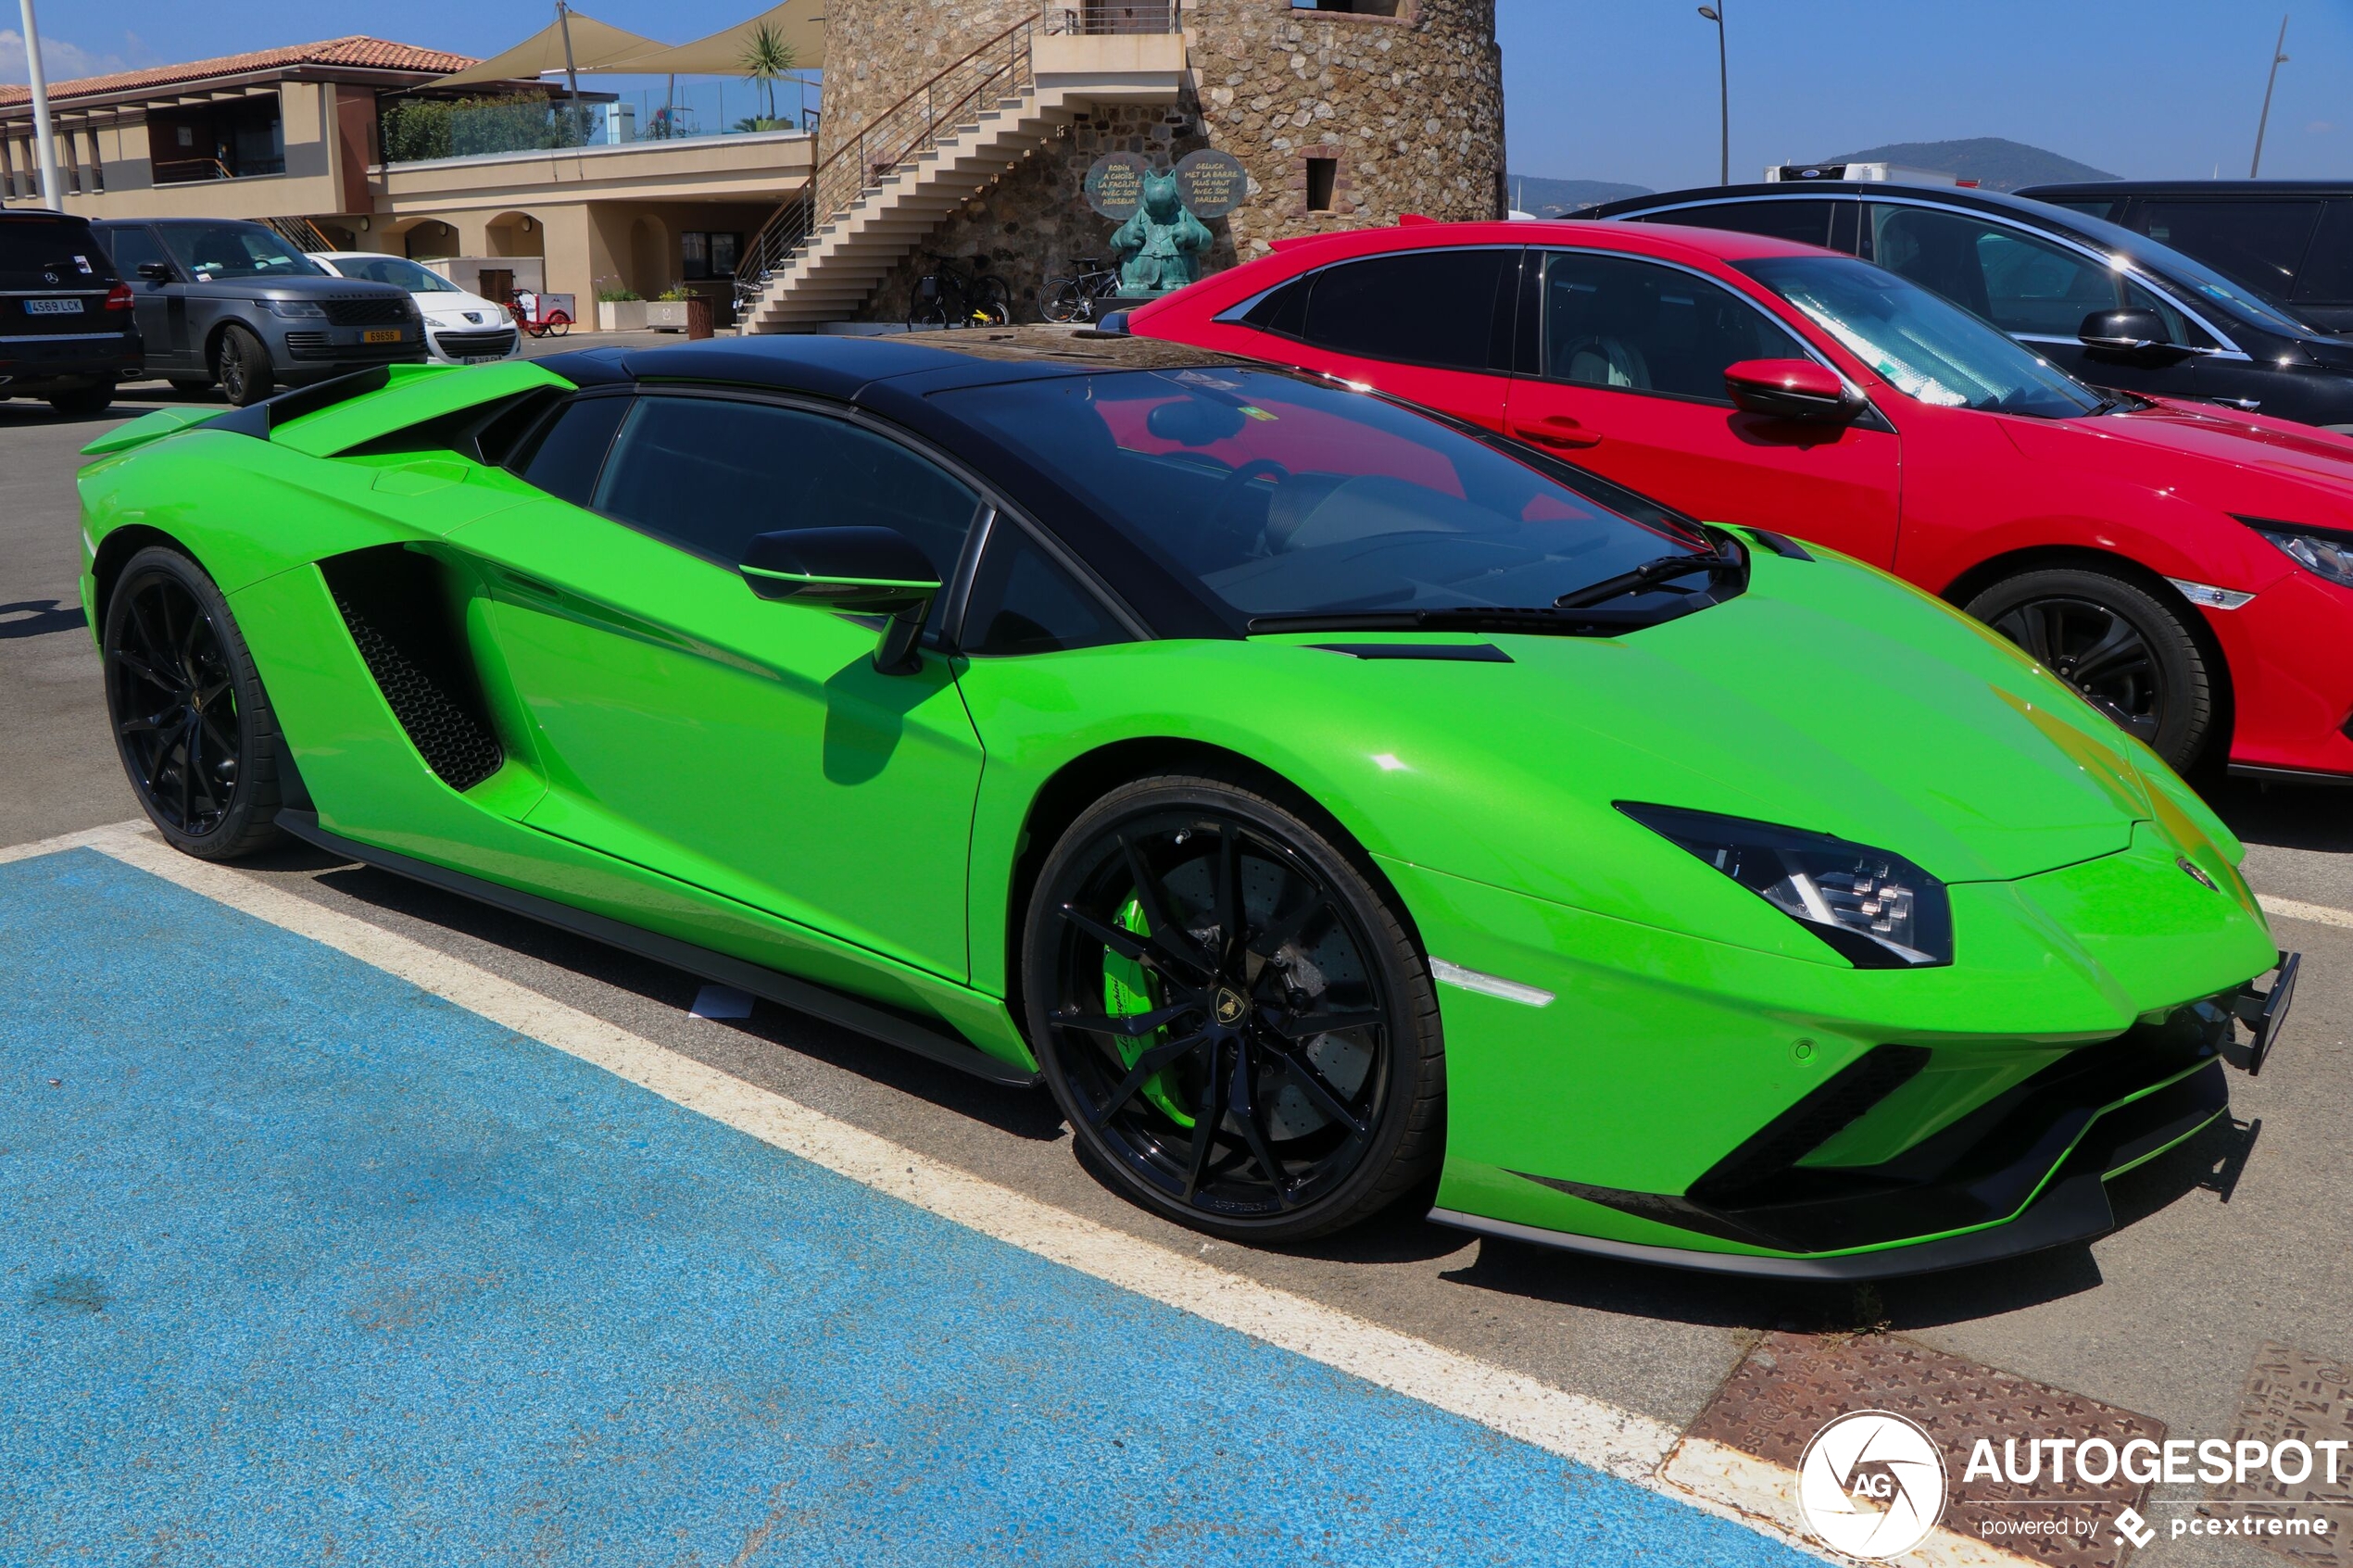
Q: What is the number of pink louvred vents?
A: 0